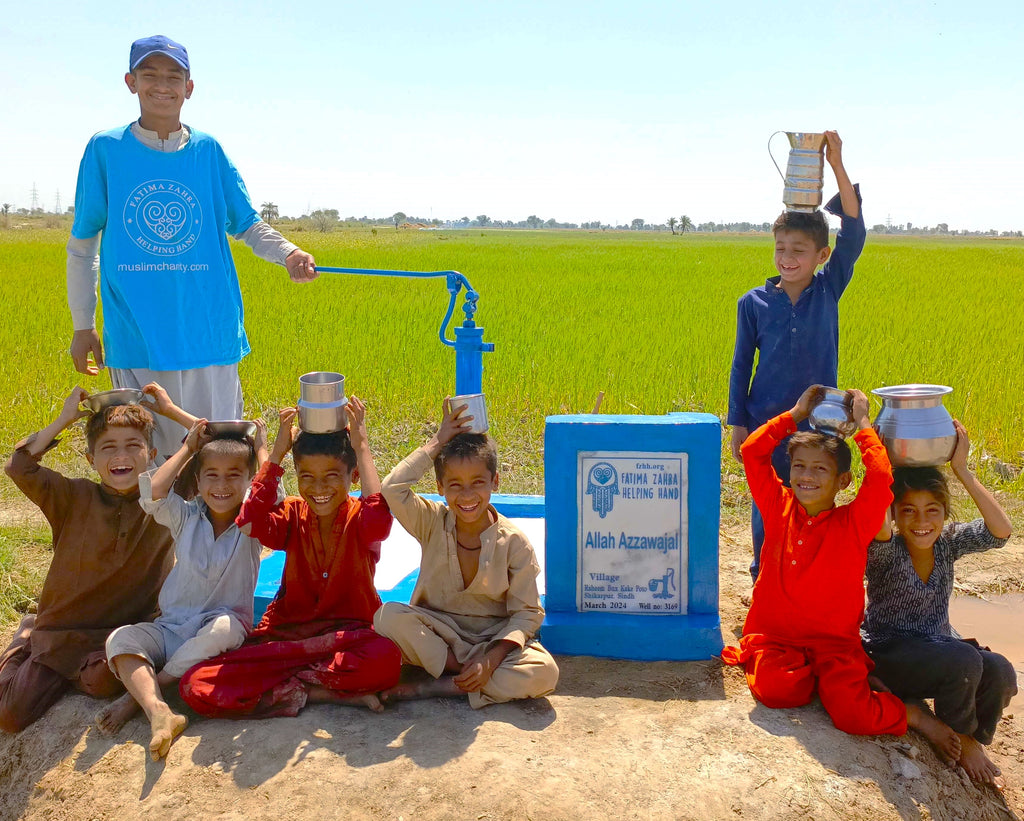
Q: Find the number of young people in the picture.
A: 8